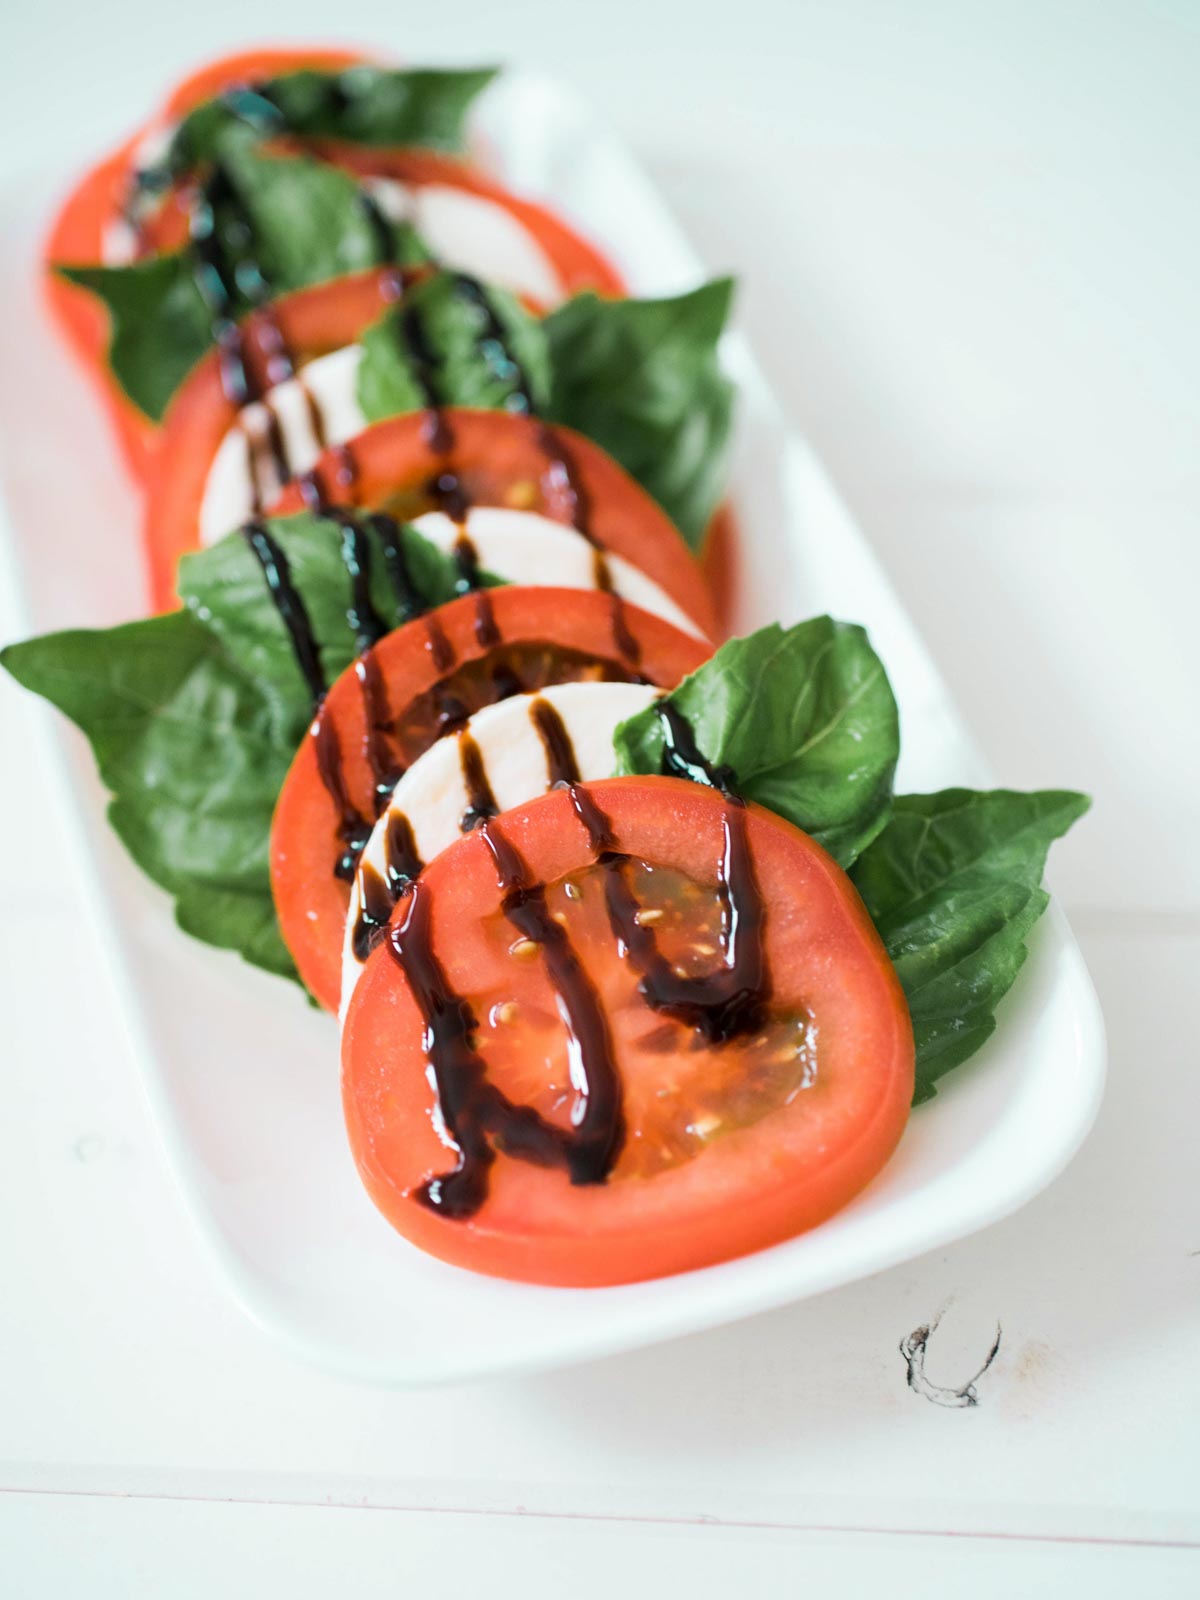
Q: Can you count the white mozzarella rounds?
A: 4